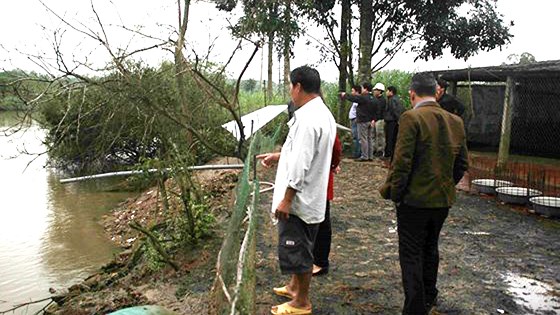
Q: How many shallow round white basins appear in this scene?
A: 3